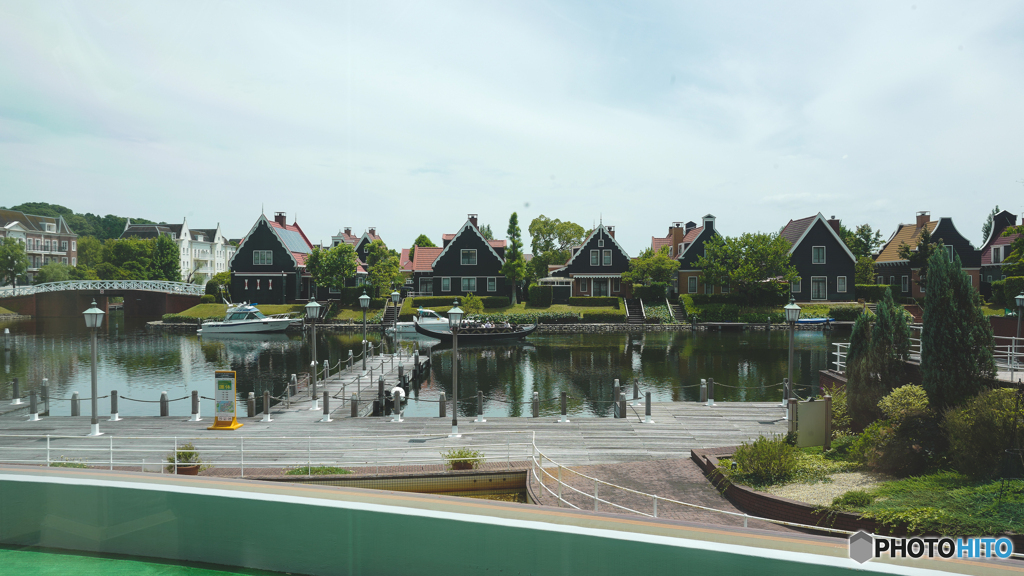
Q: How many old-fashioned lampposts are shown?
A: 7